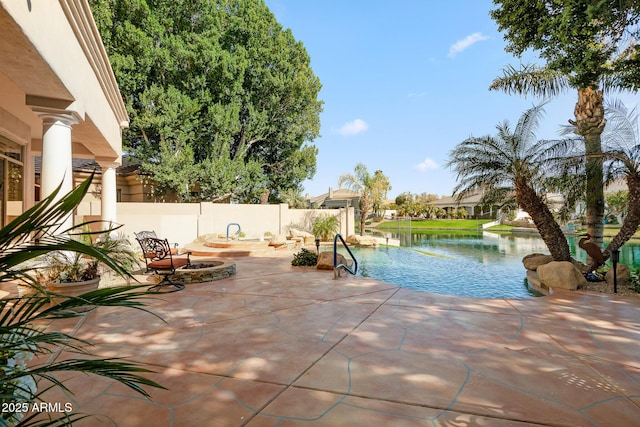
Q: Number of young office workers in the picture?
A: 0